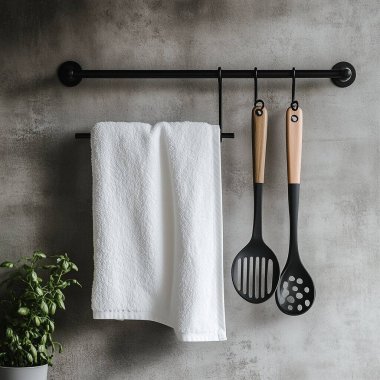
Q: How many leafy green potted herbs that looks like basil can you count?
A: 1